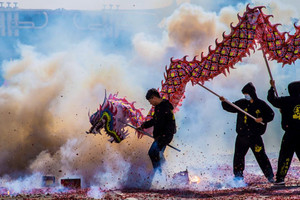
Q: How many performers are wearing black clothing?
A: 3